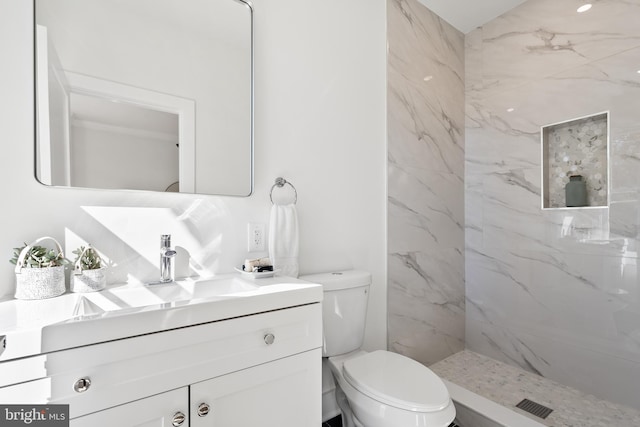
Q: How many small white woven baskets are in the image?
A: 2